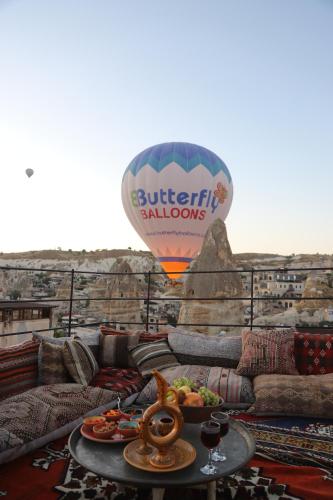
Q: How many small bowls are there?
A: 6